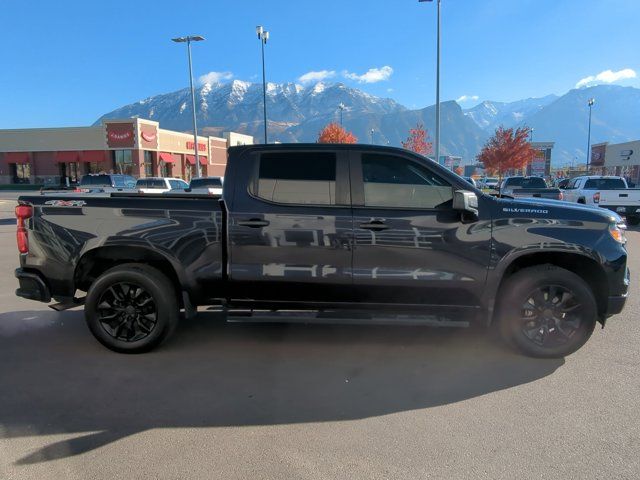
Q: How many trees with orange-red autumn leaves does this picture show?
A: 3